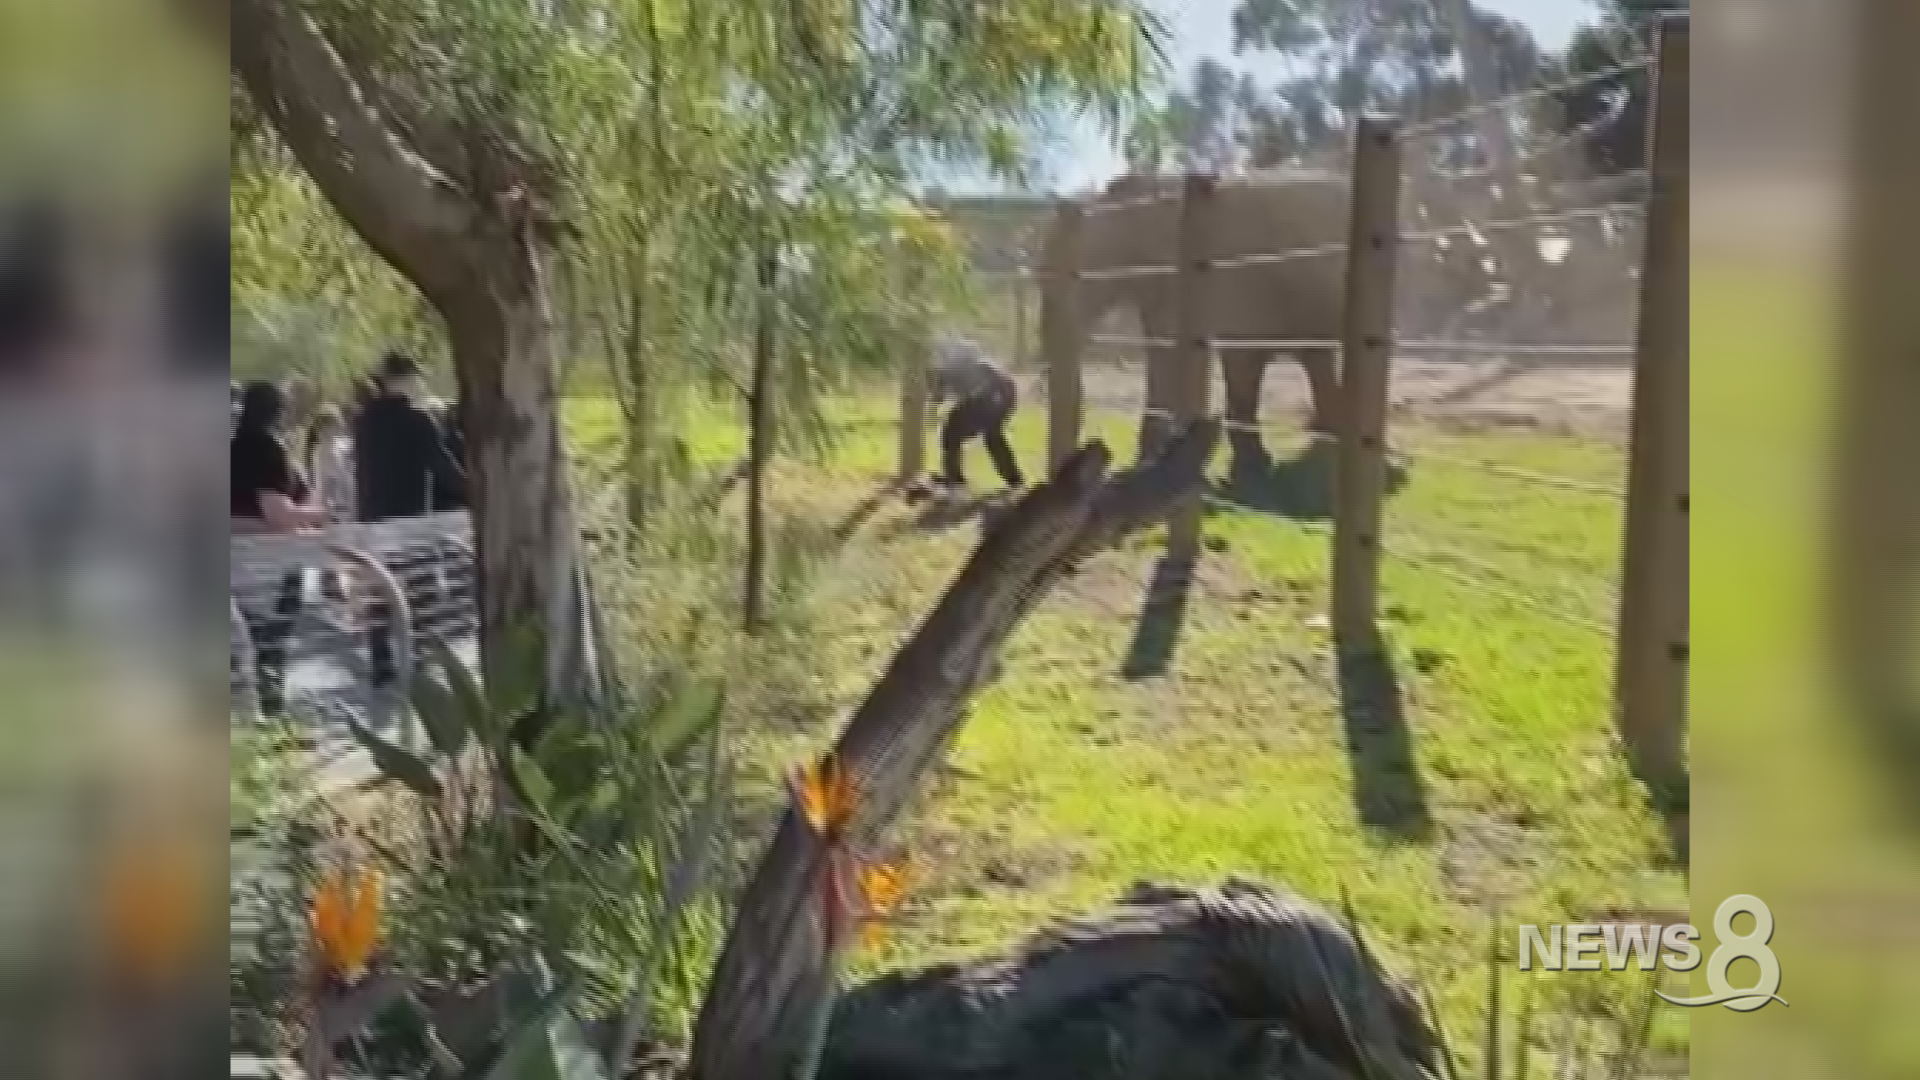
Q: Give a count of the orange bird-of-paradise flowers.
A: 3